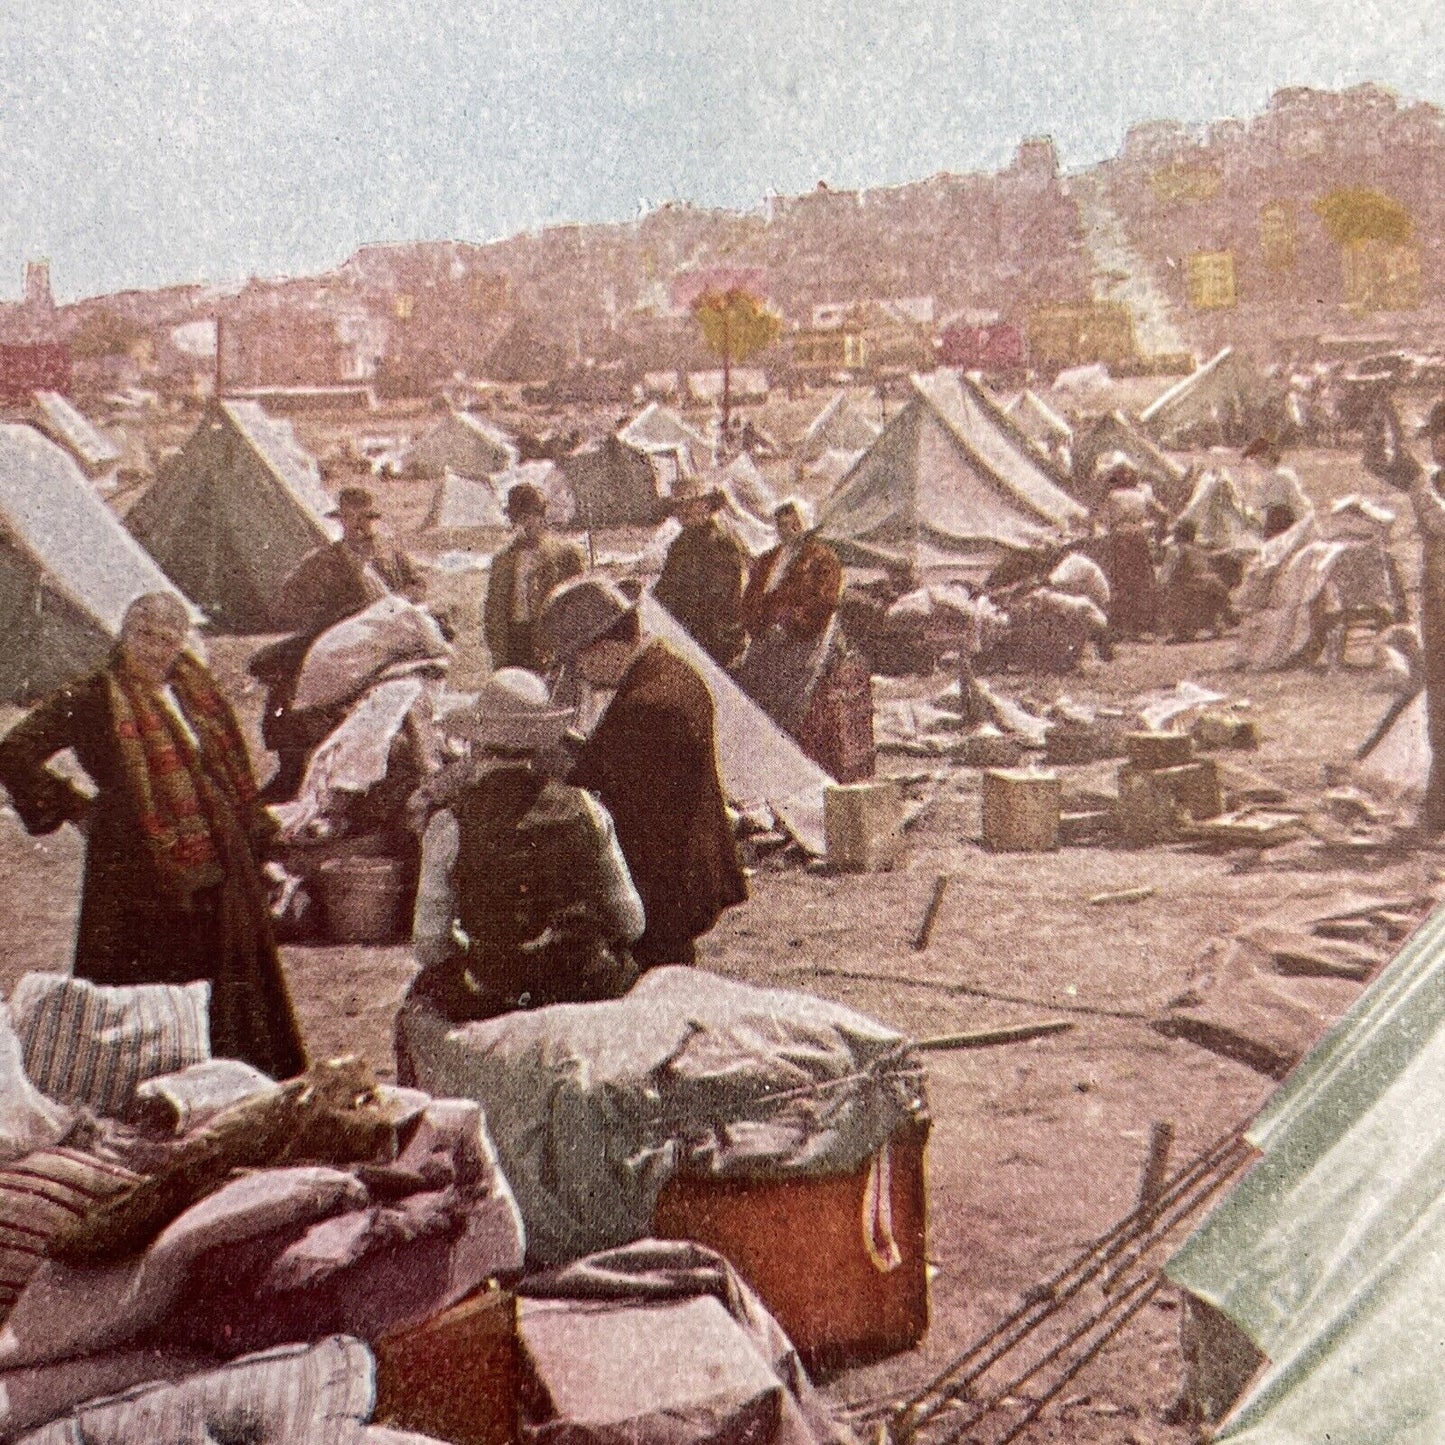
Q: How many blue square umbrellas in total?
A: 0